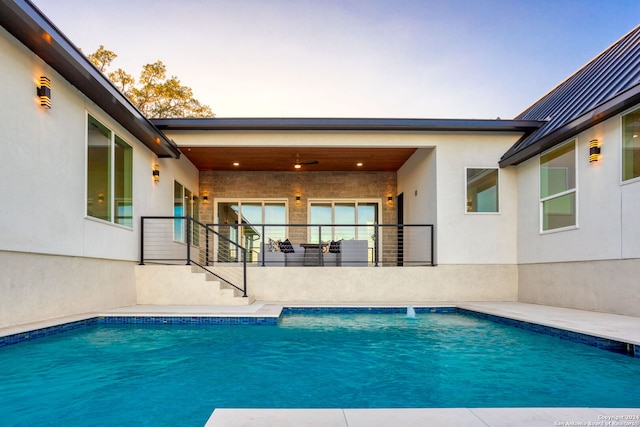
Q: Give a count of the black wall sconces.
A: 6